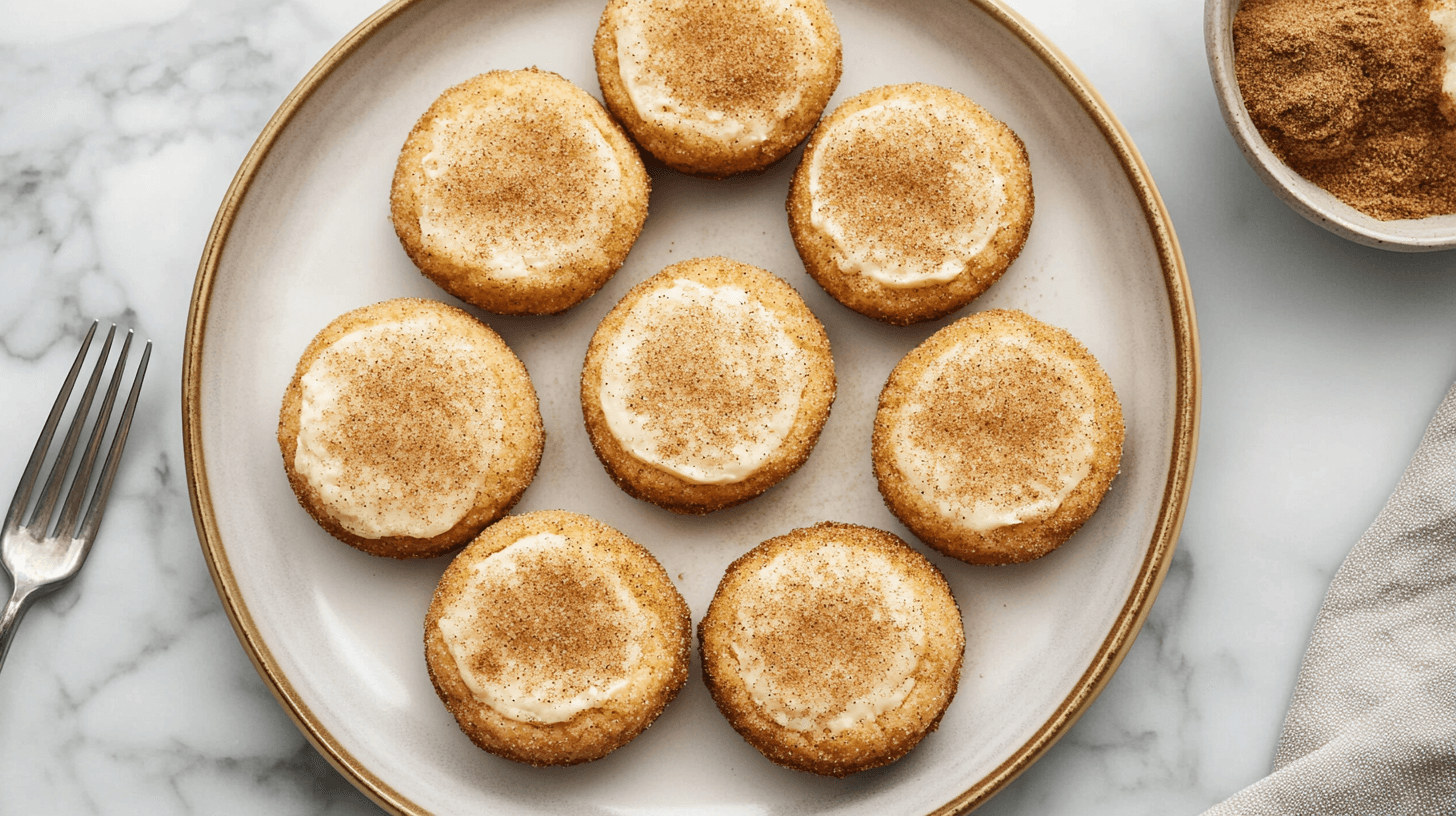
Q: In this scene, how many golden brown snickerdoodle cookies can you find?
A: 8